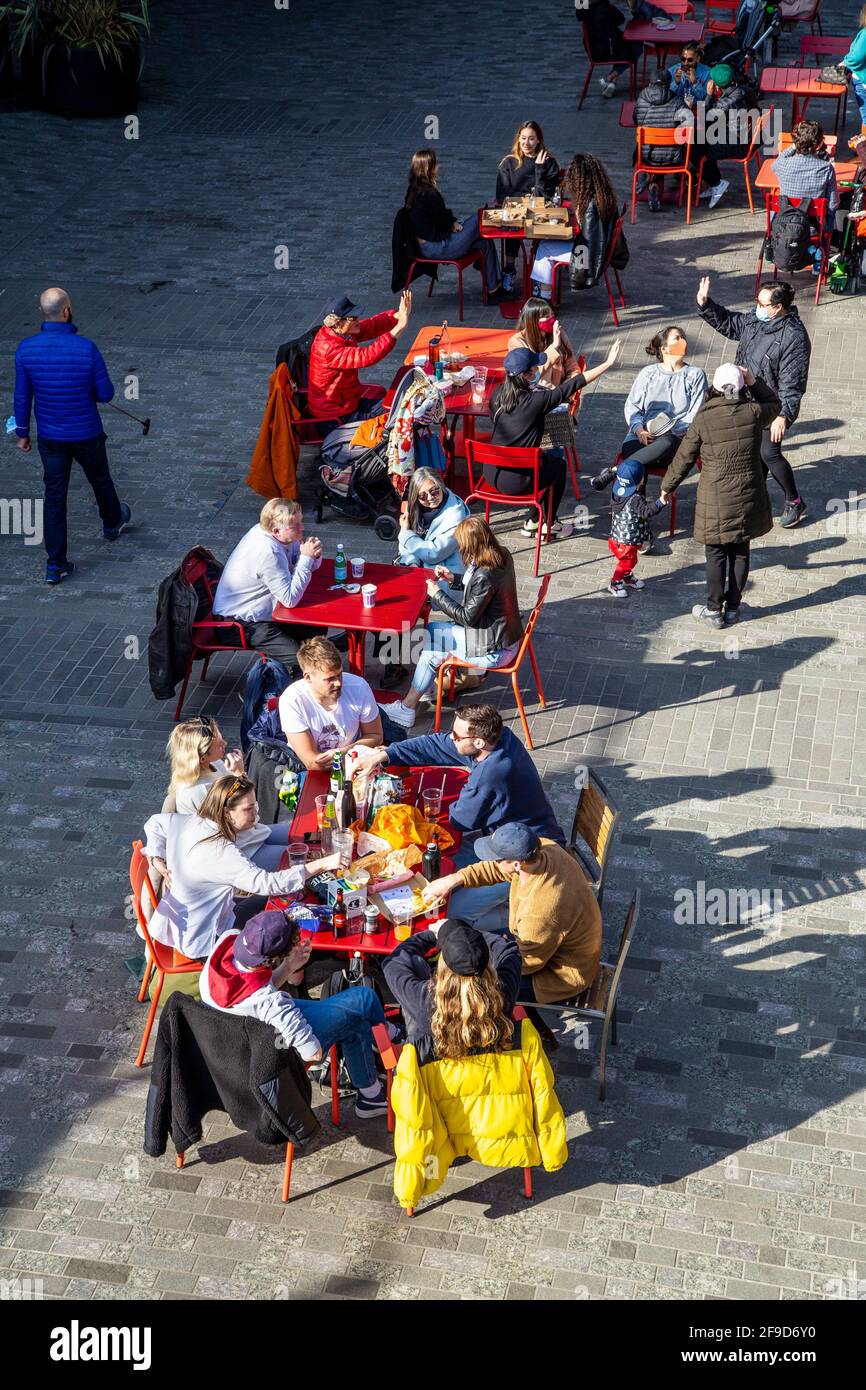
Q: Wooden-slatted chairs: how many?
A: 2